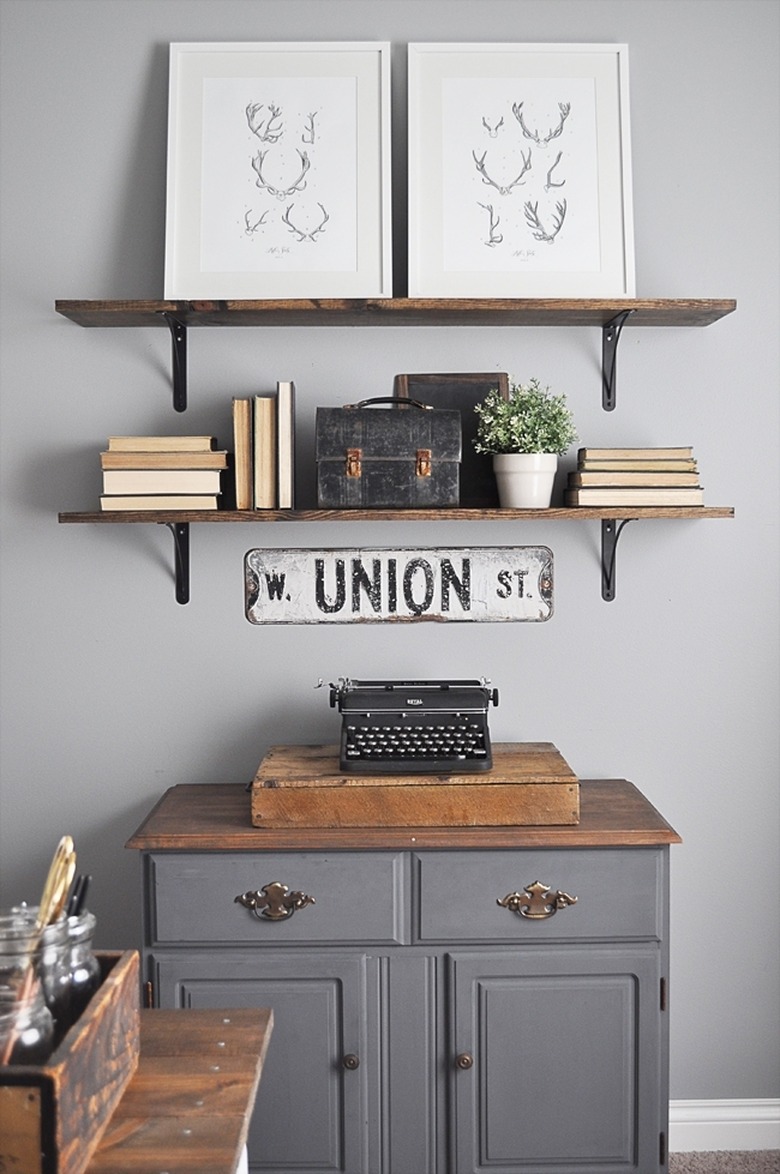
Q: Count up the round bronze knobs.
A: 2